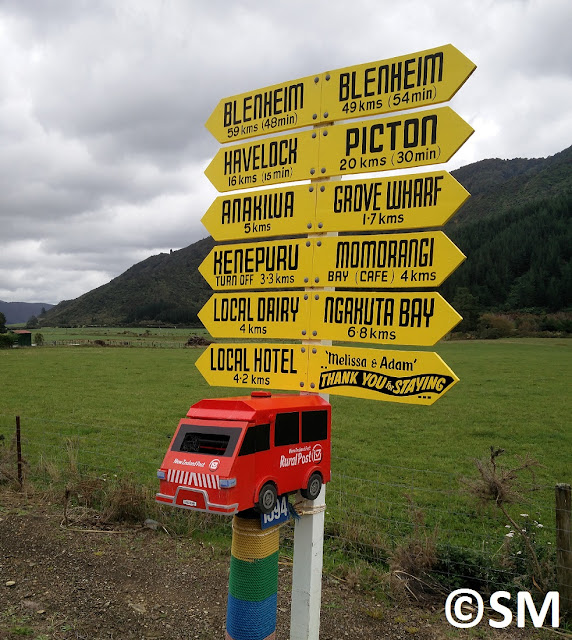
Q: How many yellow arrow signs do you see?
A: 12